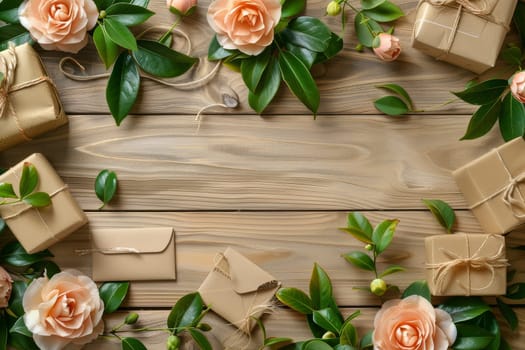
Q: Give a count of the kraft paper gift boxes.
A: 5